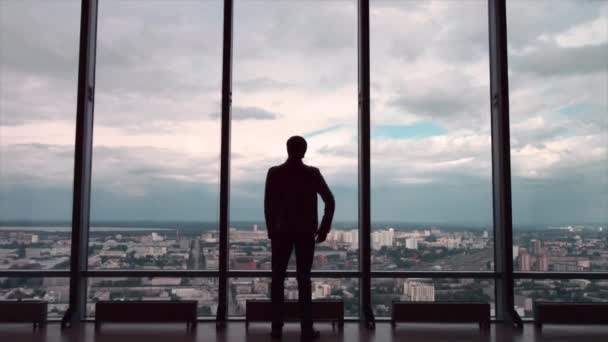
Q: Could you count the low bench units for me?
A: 5